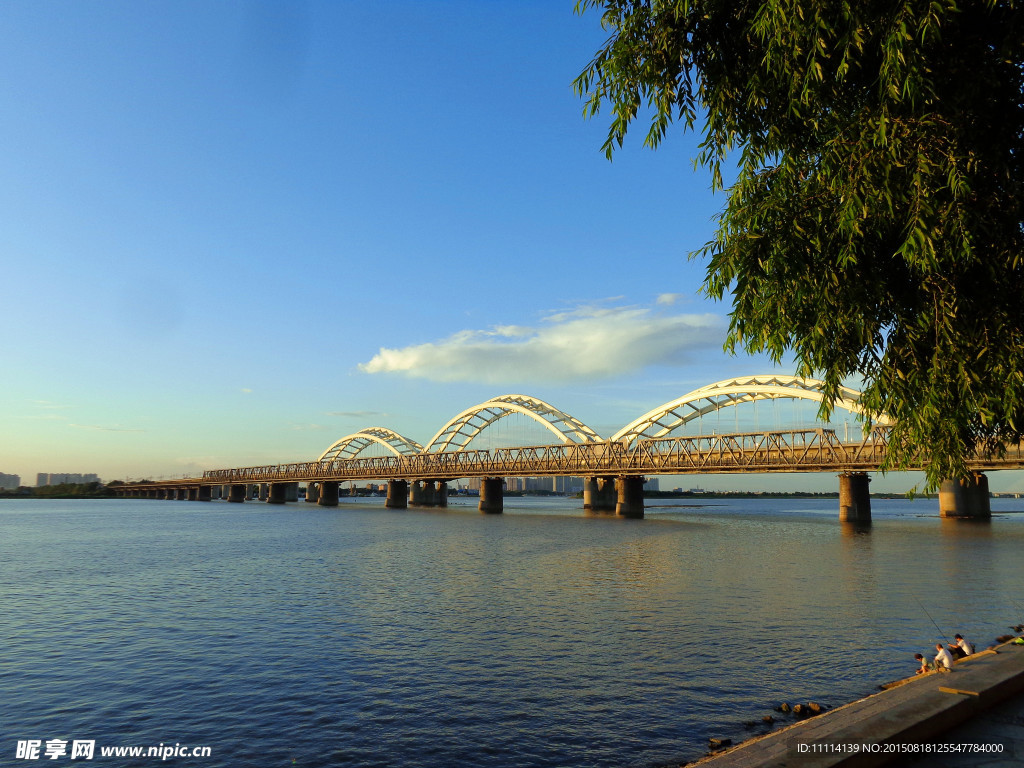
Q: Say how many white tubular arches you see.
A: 3